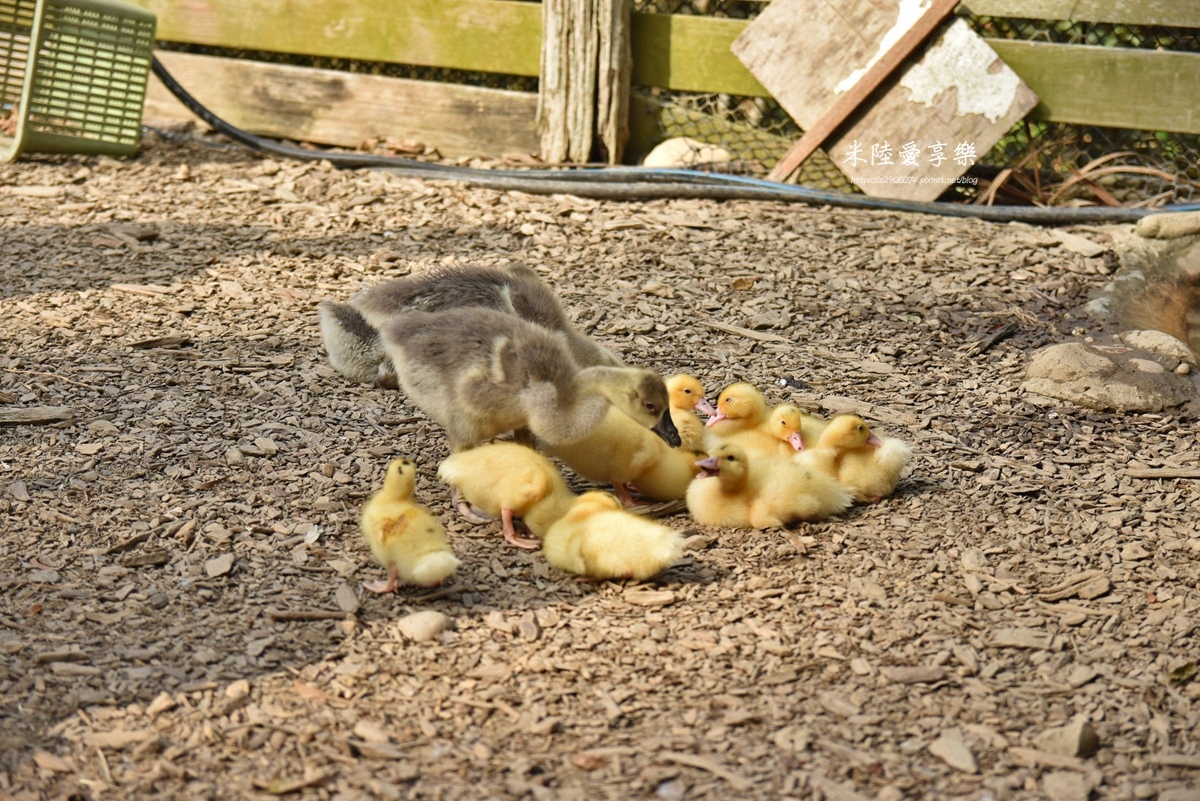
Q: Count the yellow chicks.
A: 9